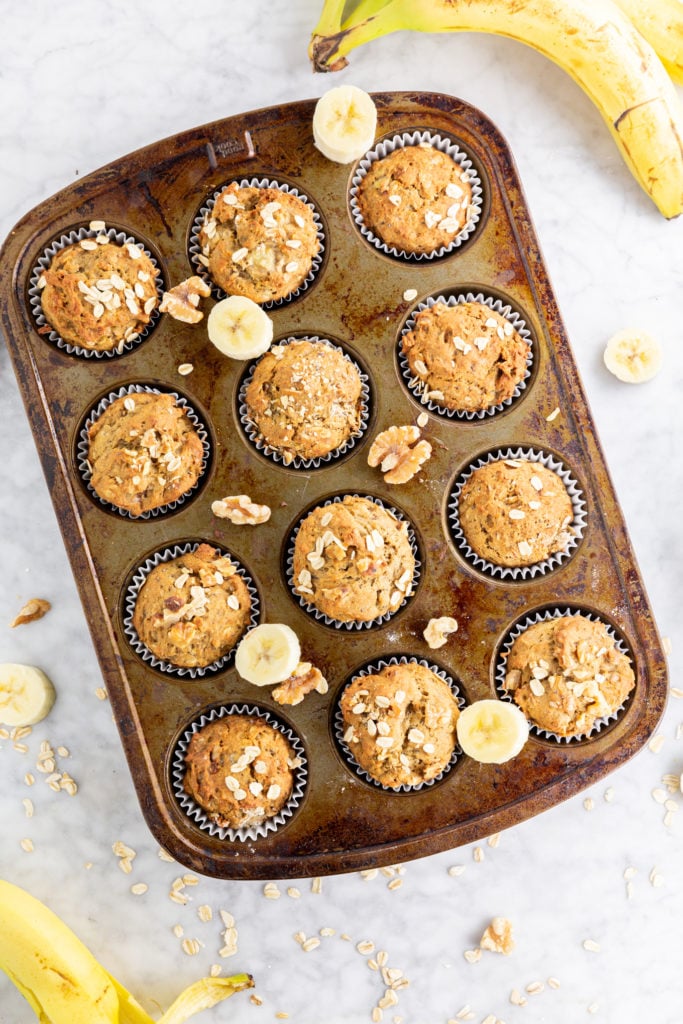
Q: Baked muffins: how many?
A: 12